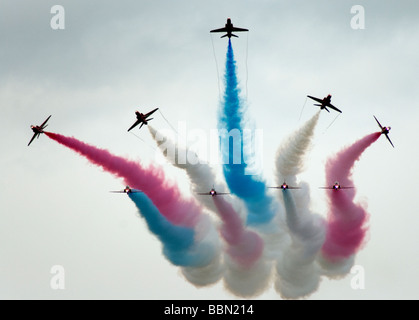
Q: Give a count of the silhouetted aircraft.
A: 9